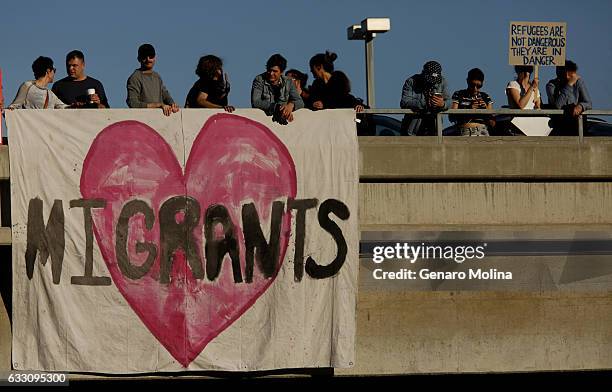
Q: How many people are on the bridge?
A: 11